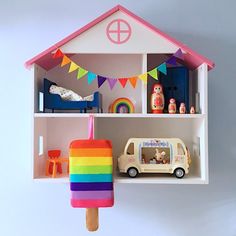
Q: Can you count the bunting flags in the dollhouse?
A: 14